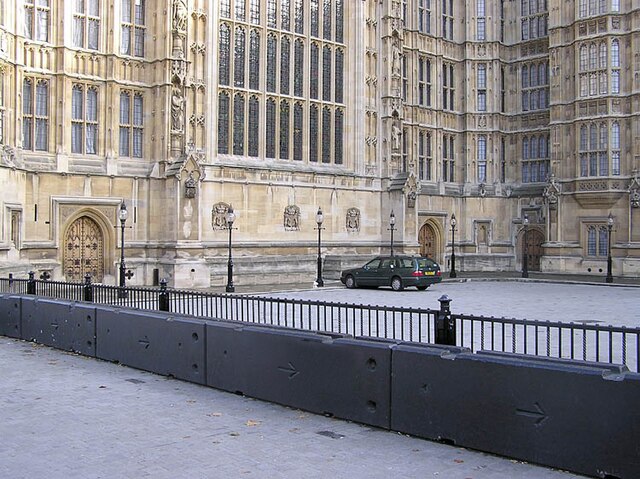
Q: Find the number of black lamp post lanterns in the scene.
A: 7